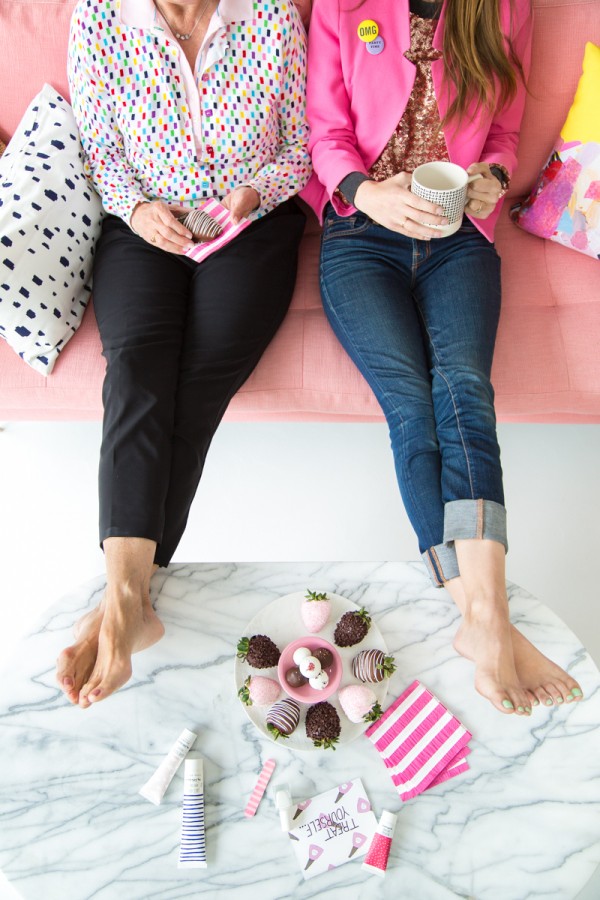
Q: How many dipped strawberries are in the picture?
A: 9